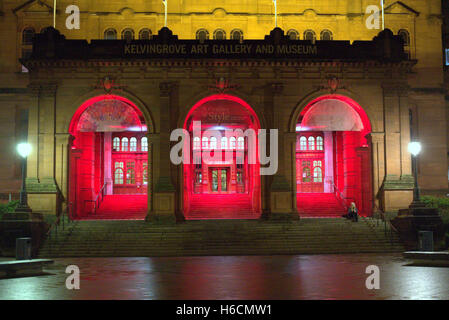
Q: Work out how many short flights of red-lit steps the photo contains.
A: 3